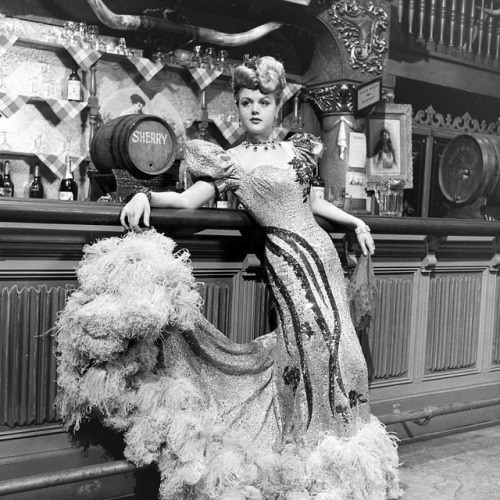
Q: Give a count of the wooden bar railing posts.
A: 11